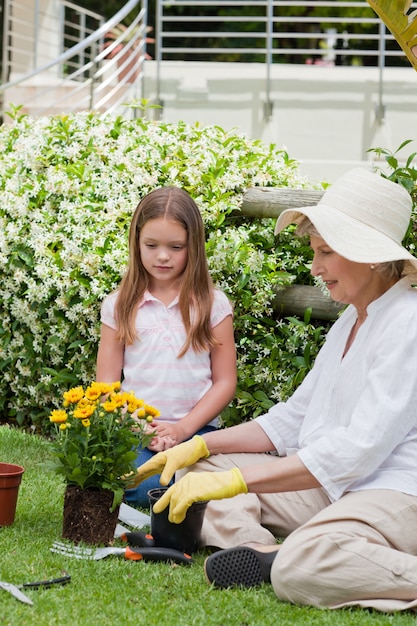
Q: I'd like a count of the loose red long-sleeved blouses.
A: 0